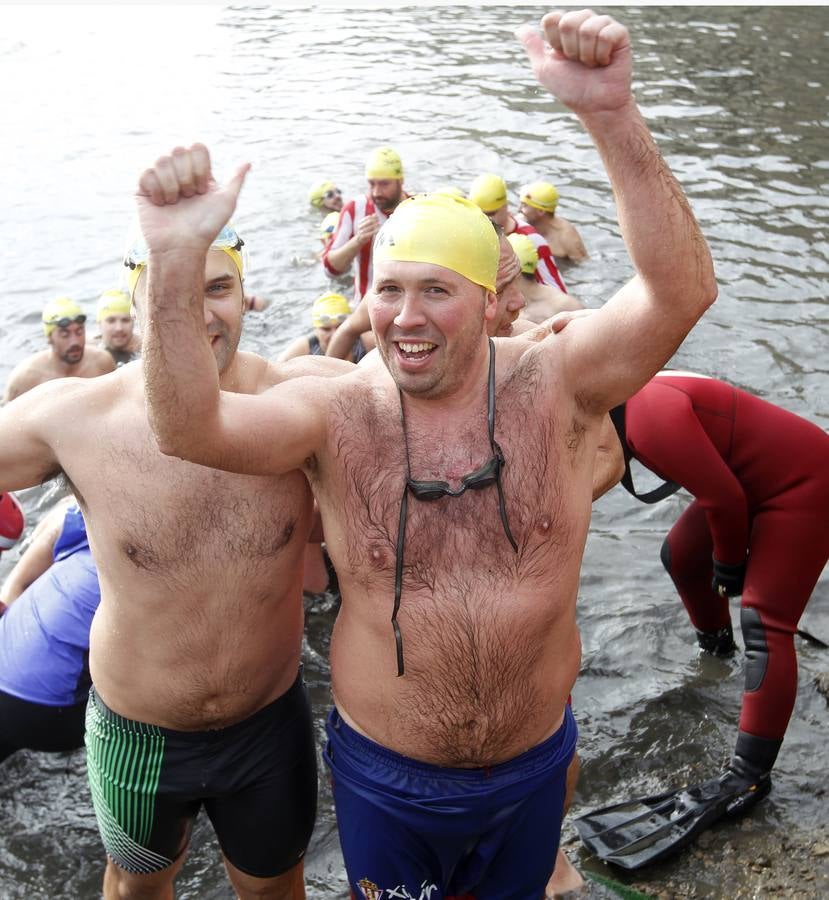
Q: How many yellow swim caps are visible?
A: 12